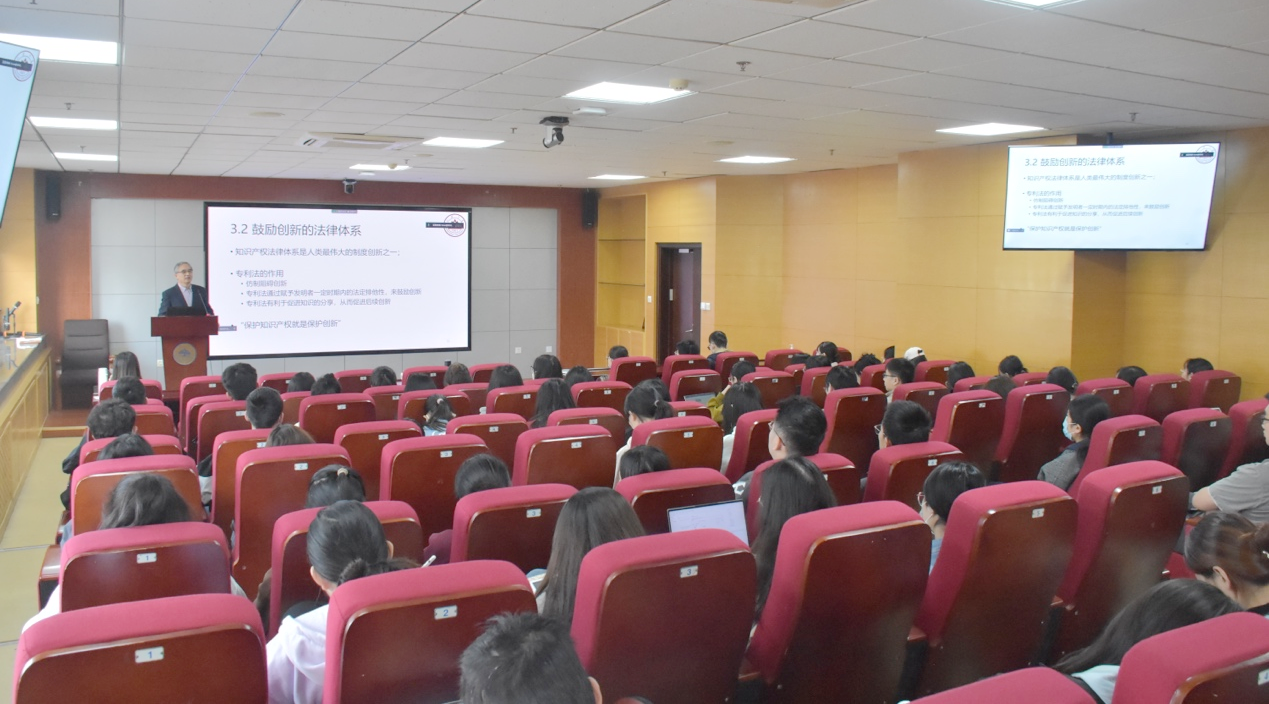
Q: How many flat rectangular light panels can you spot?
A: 10